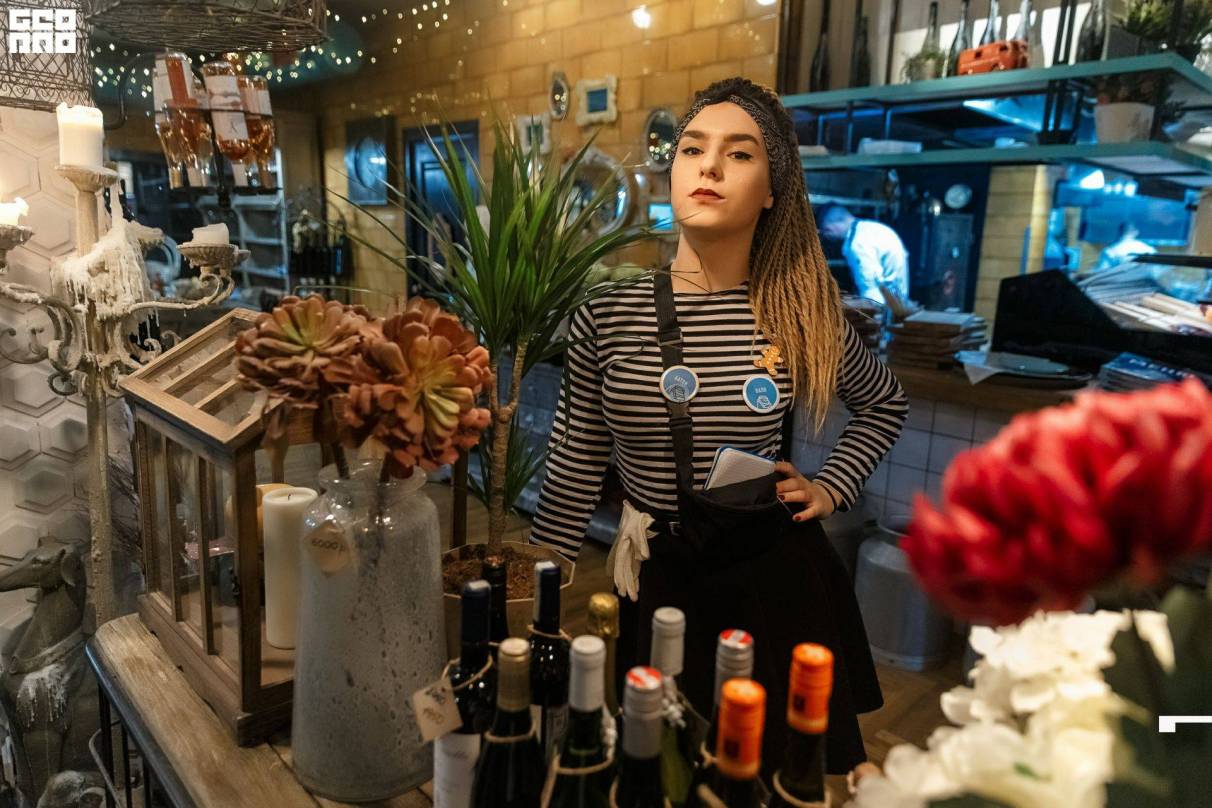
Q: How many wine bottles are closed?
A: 11